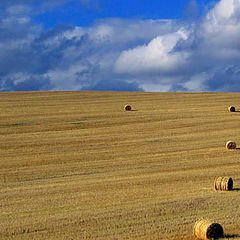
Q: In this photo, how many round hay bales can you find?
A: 5